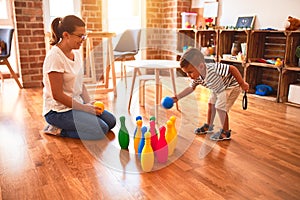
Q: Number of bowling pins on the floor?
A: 10